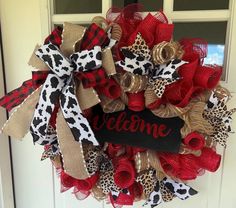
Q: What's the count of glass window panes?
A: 5